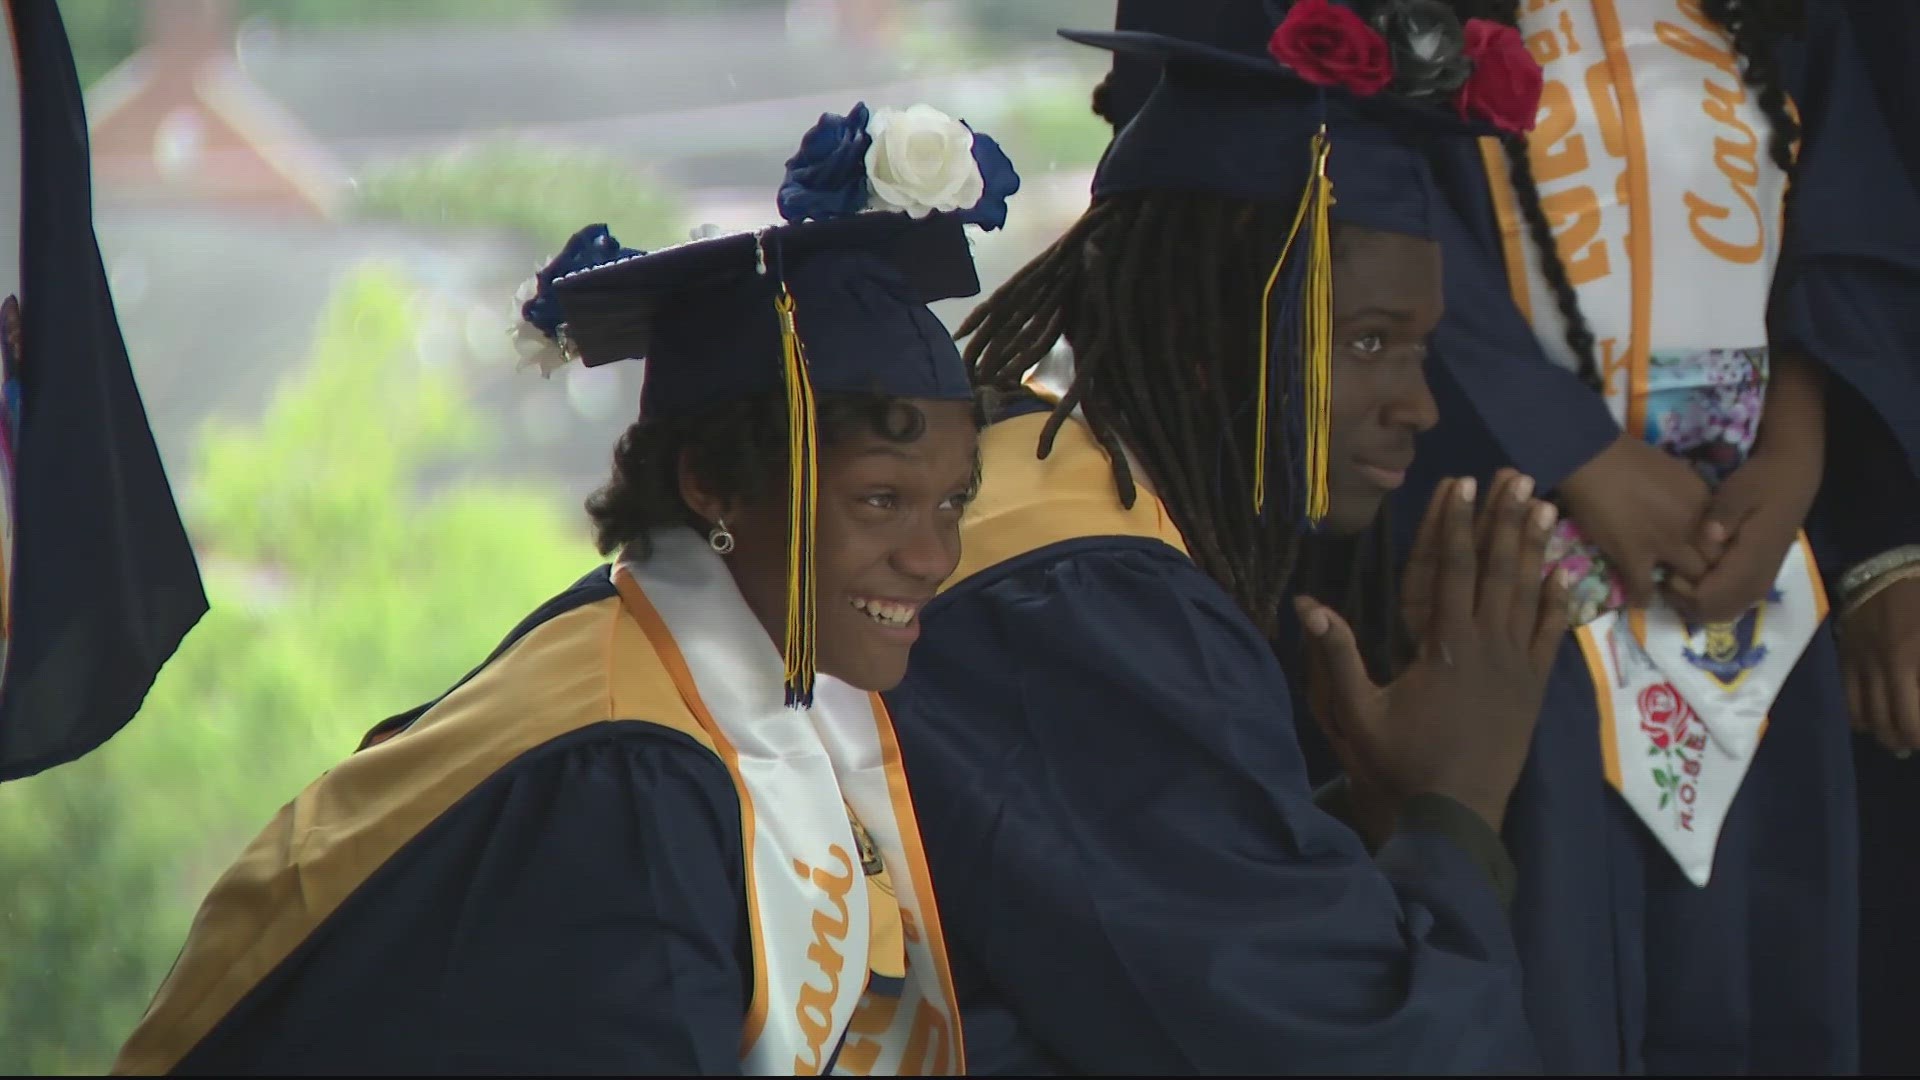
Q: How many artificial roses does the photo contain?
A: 8